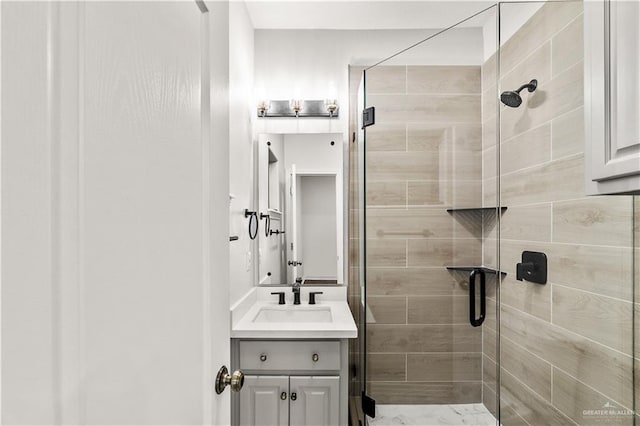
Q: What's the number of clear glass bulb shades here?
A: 3